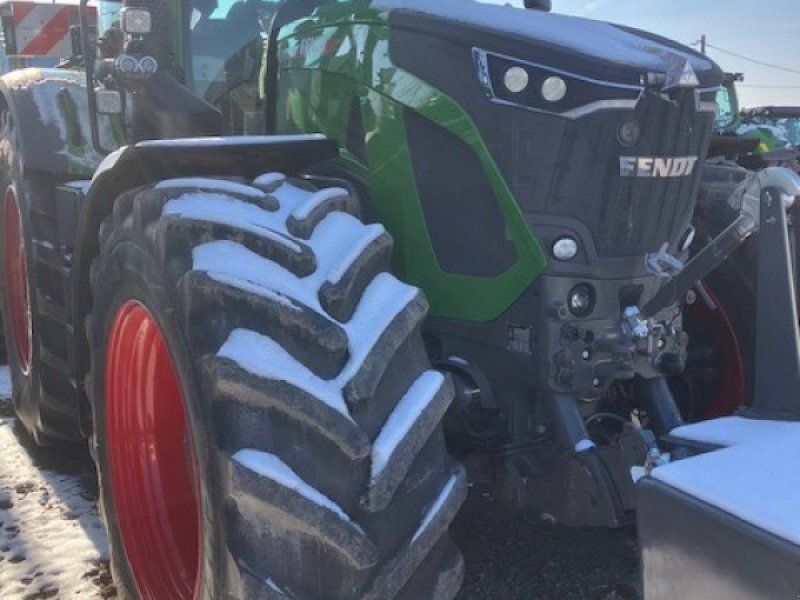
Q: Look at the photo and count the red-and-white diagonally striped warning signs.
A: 1